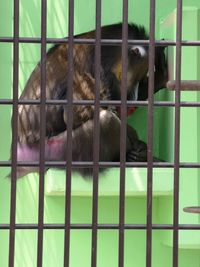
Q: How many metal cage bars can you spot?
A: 11